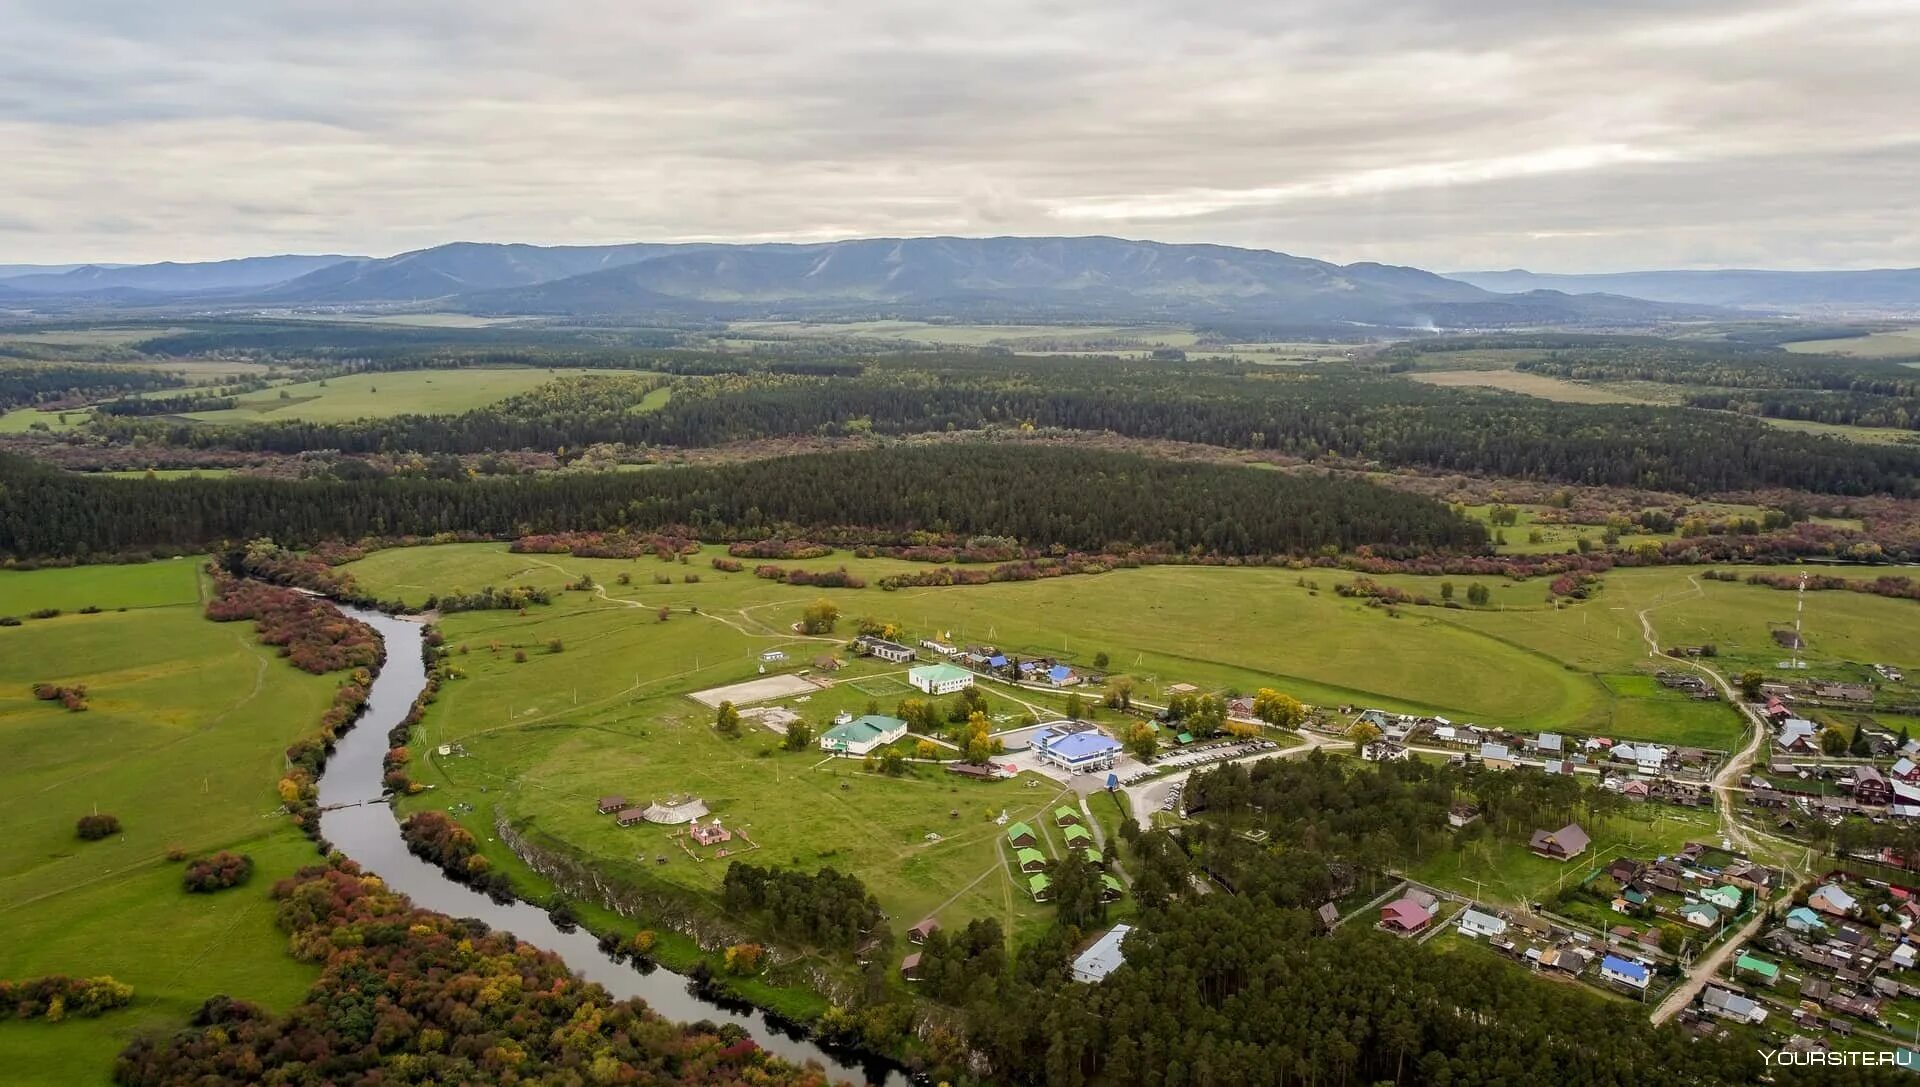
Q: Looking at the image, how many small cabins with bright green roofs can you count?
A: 7